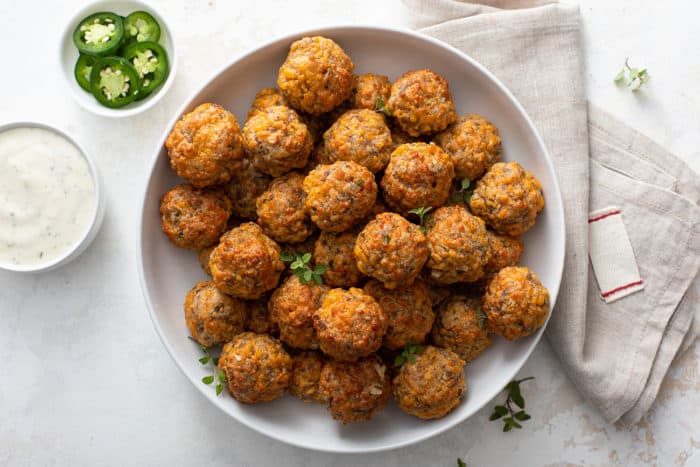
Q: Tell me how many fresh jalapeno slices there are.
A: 5